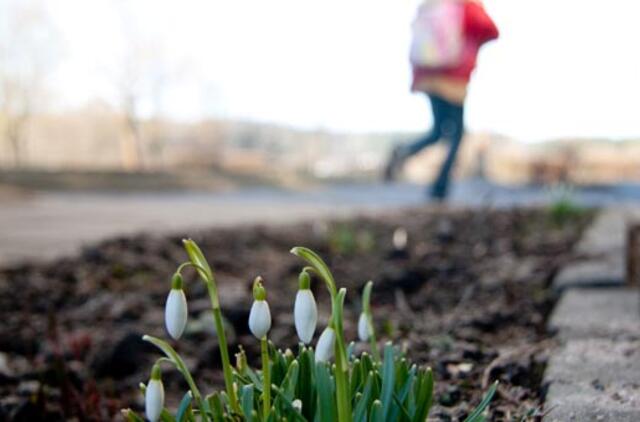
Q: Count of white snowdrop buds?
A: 6